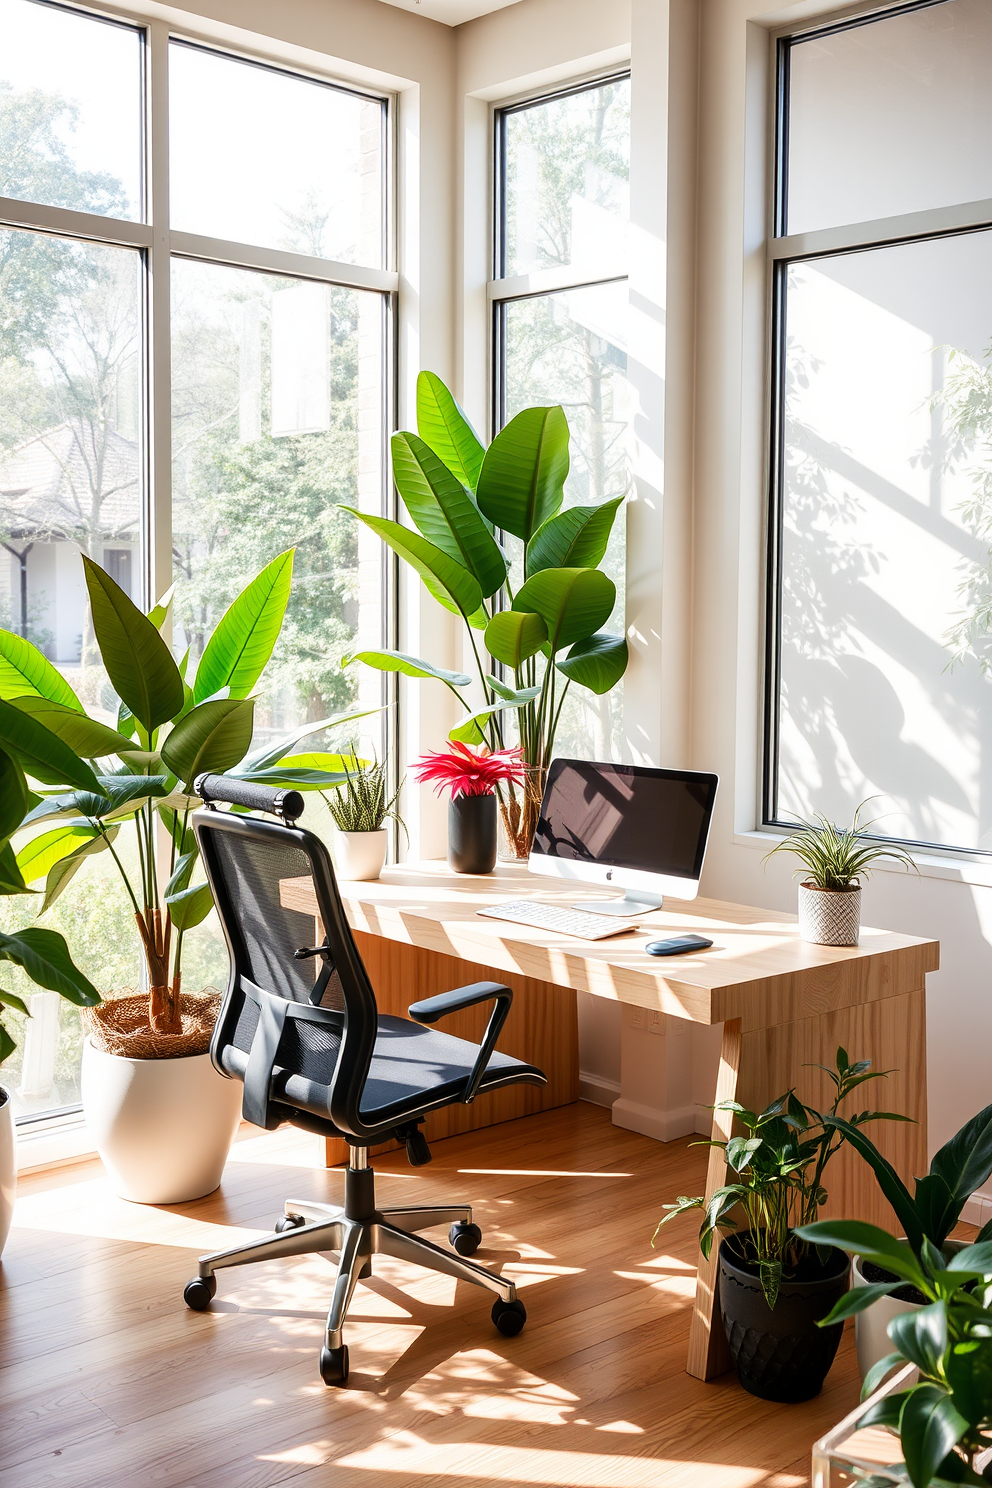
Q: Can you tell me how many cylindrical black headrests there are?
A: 1